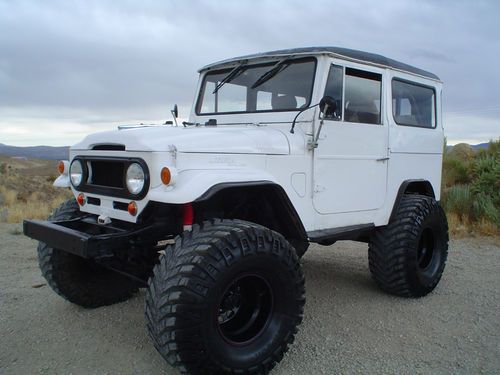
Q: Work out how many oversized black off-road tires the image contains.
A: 3